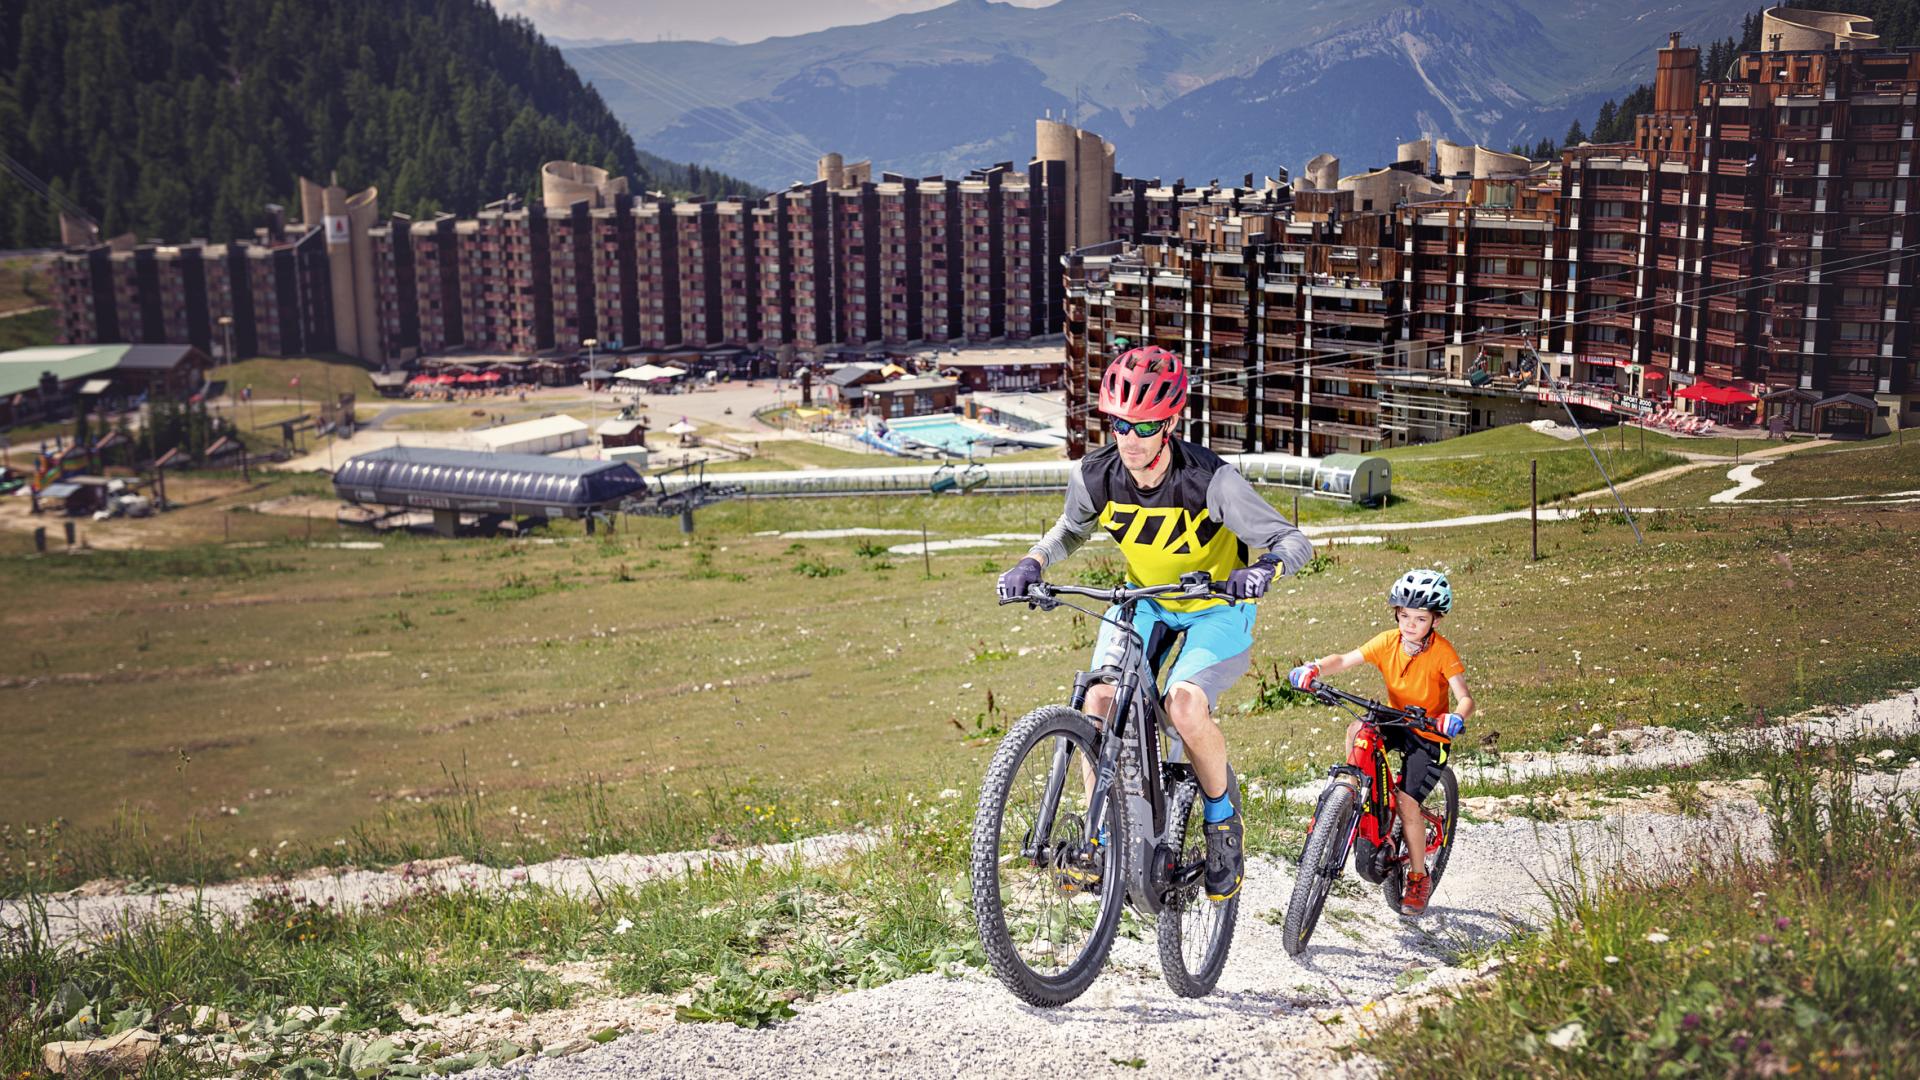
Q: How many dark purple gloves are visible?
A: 2